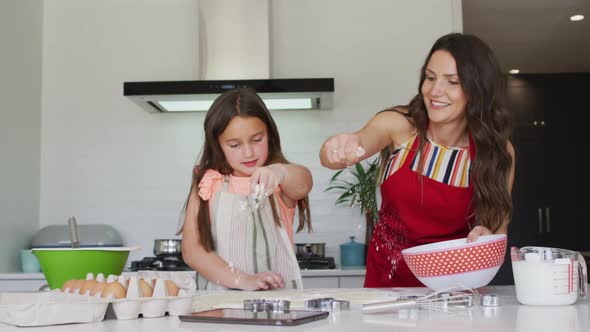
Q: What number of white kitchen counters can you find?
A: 2